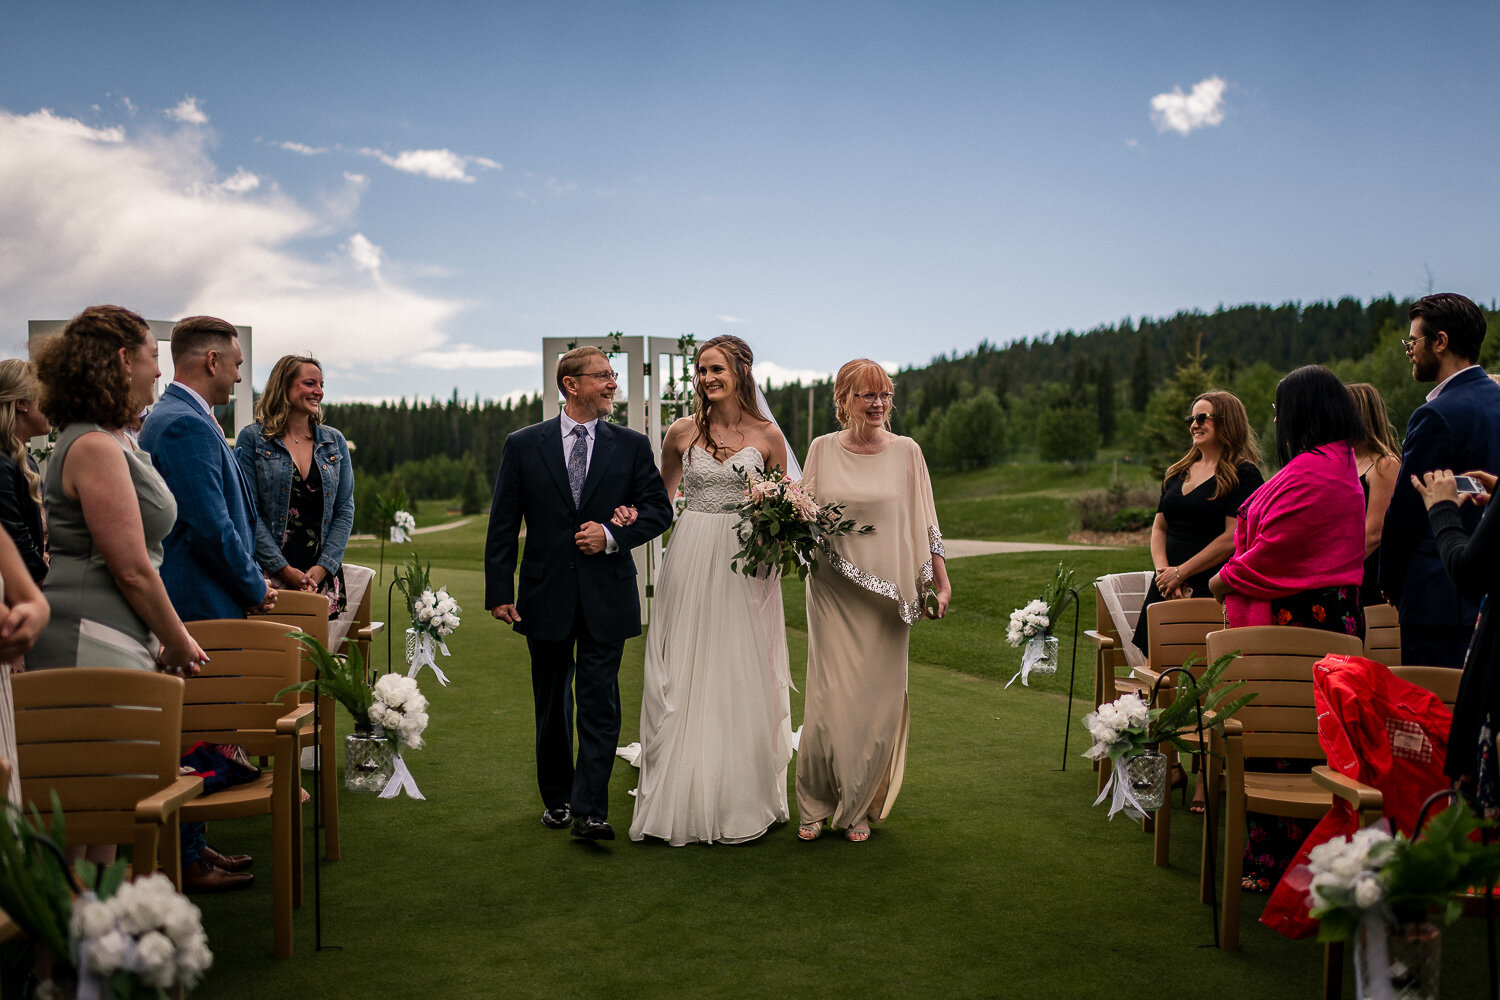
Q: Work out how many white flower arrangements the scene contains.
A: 7